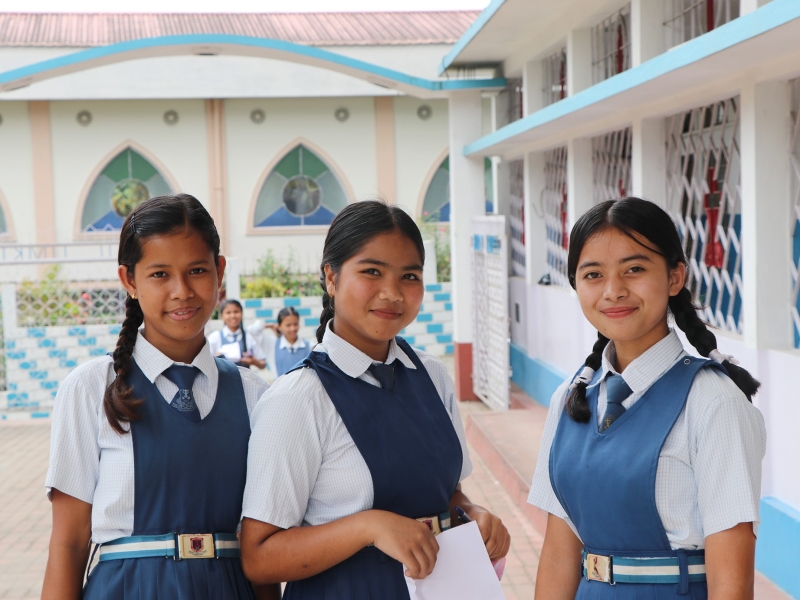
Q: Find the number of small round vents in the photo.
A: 5